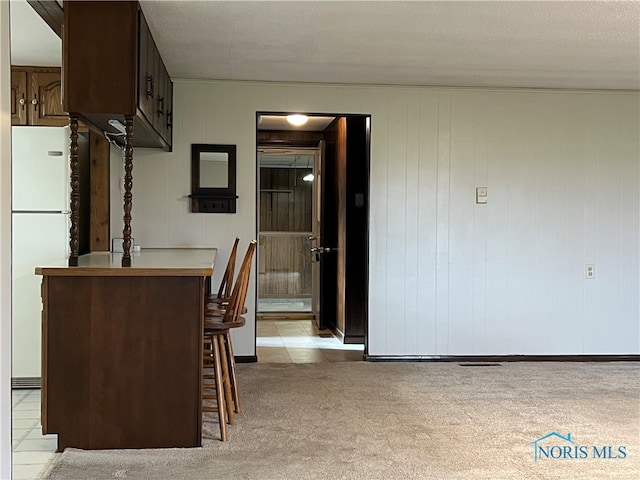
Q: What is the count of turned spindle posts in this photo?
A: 2